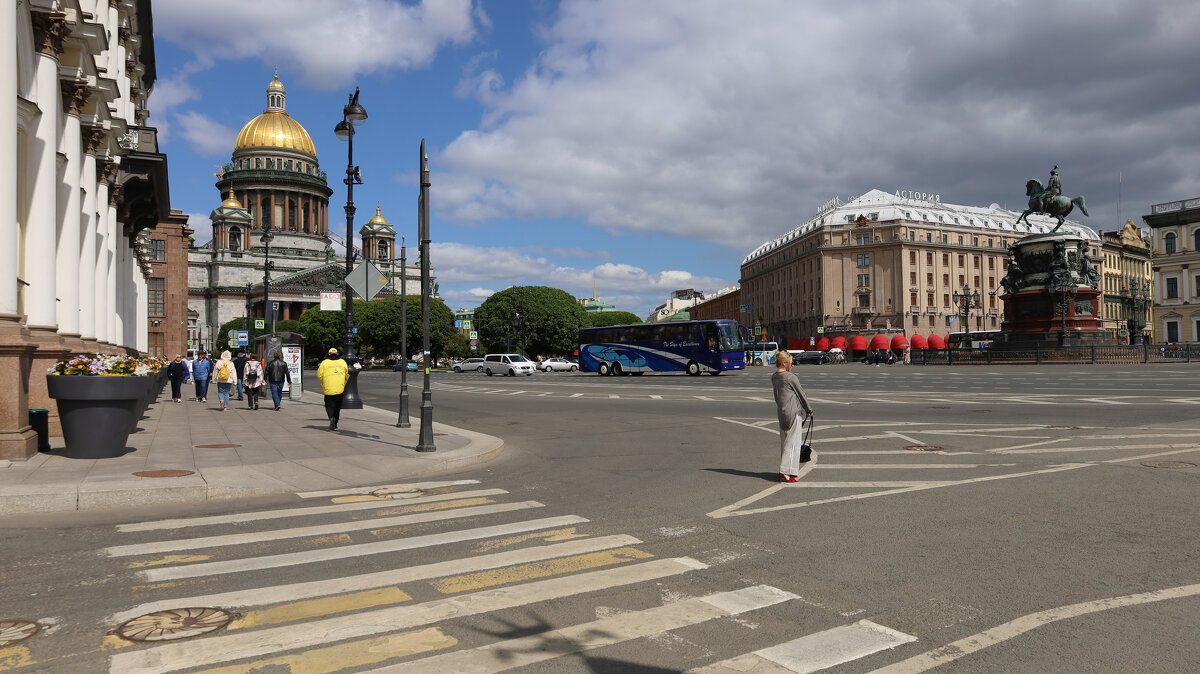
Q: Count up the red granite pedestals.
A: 1